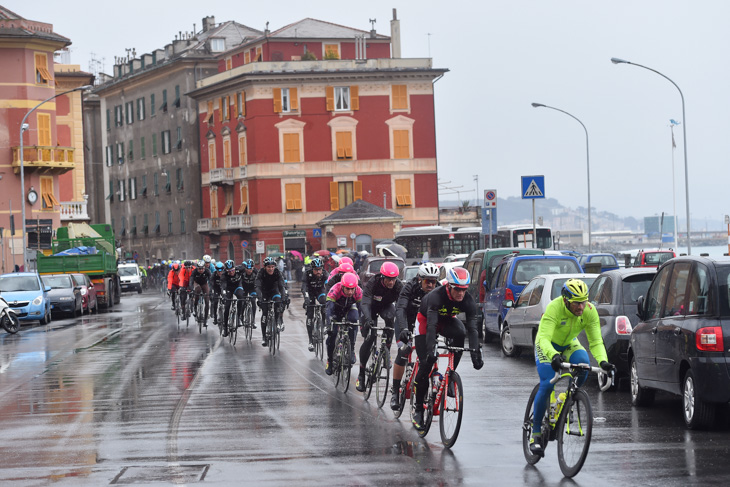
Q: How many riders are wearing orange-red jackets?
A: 2